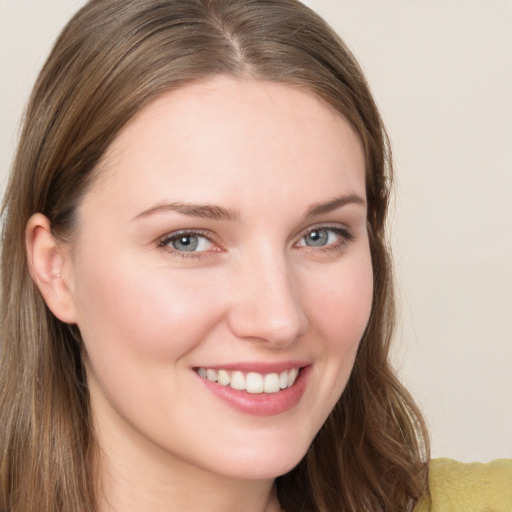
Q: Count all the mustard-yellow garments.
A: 1